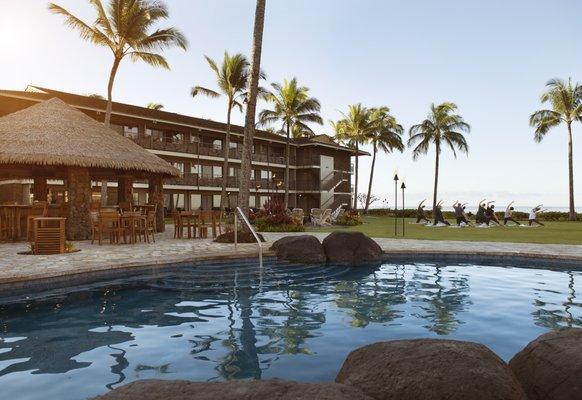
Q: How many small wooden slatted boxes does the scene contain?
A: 1